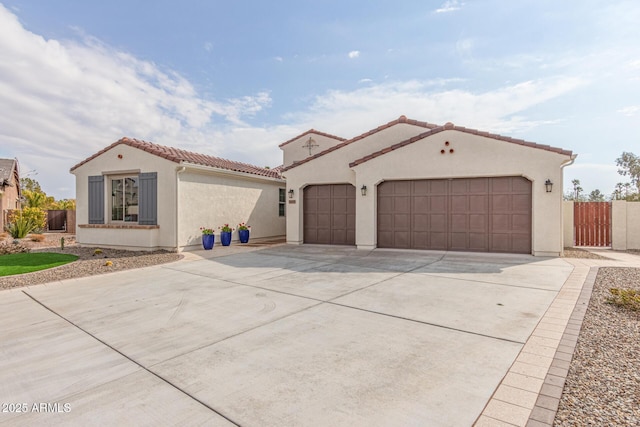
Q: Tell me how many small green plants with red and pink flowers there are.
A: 3